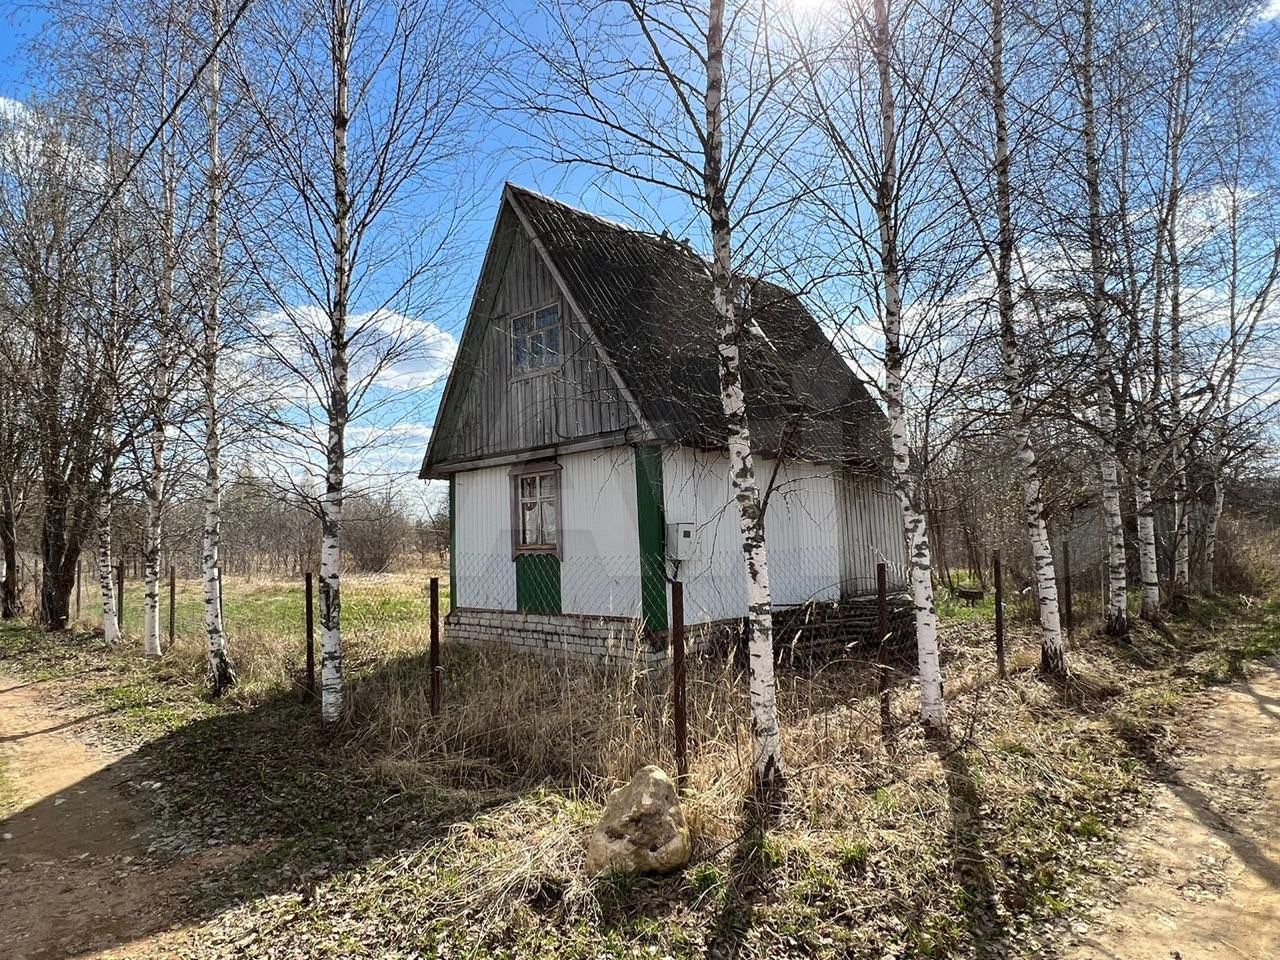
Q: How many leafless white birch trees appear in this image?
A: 11